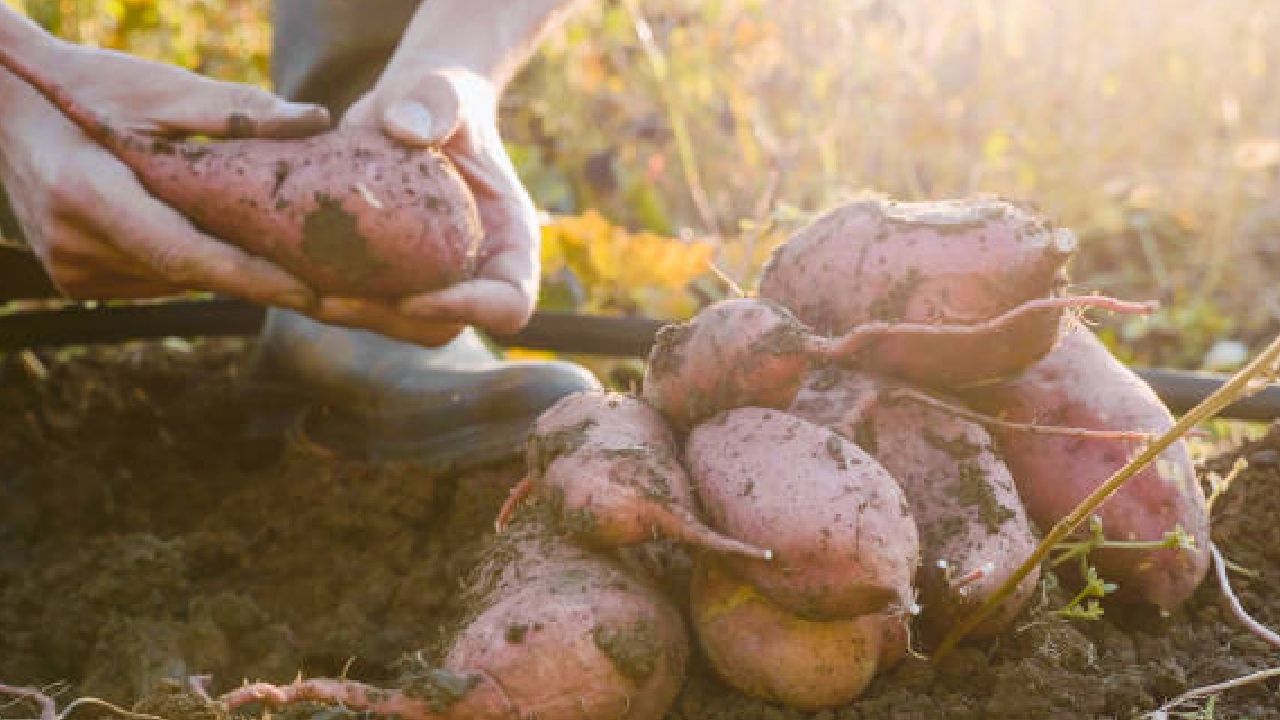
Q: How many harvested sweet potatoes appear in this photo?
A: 9